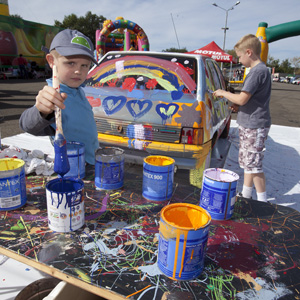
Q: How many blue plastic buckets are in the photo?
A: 6